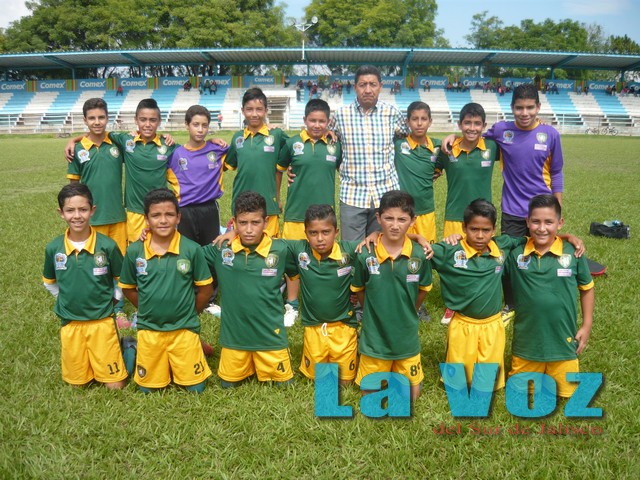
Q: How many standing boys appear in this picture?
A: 8